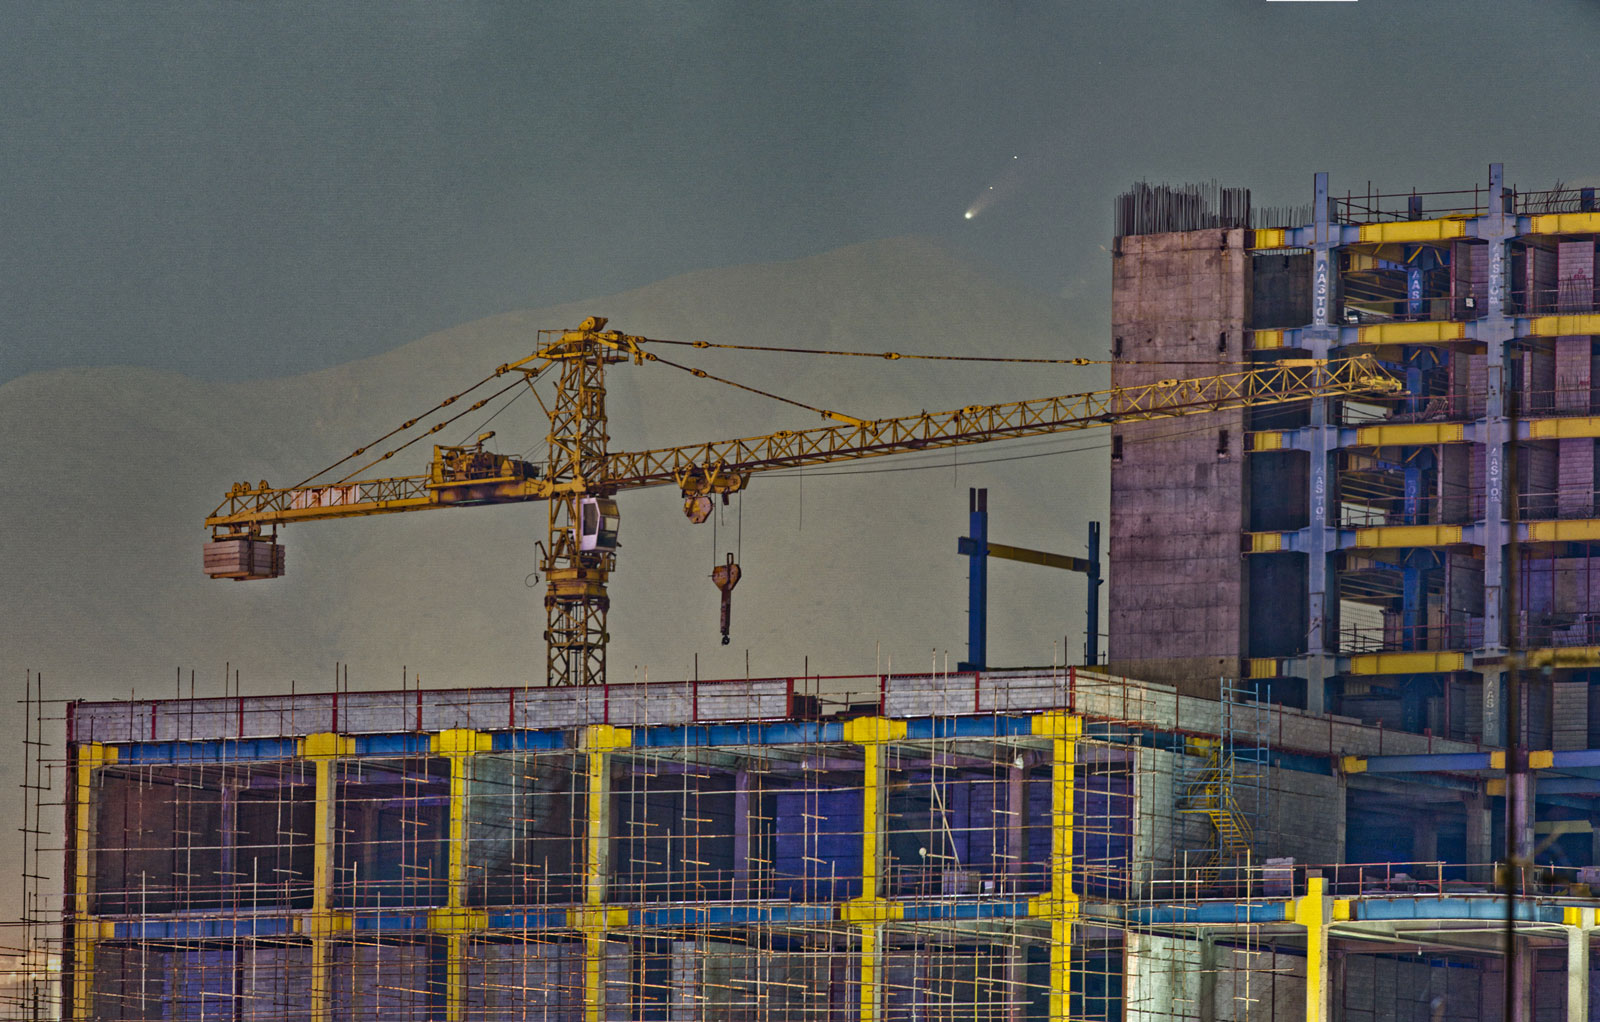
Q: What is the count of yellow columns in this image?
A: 7